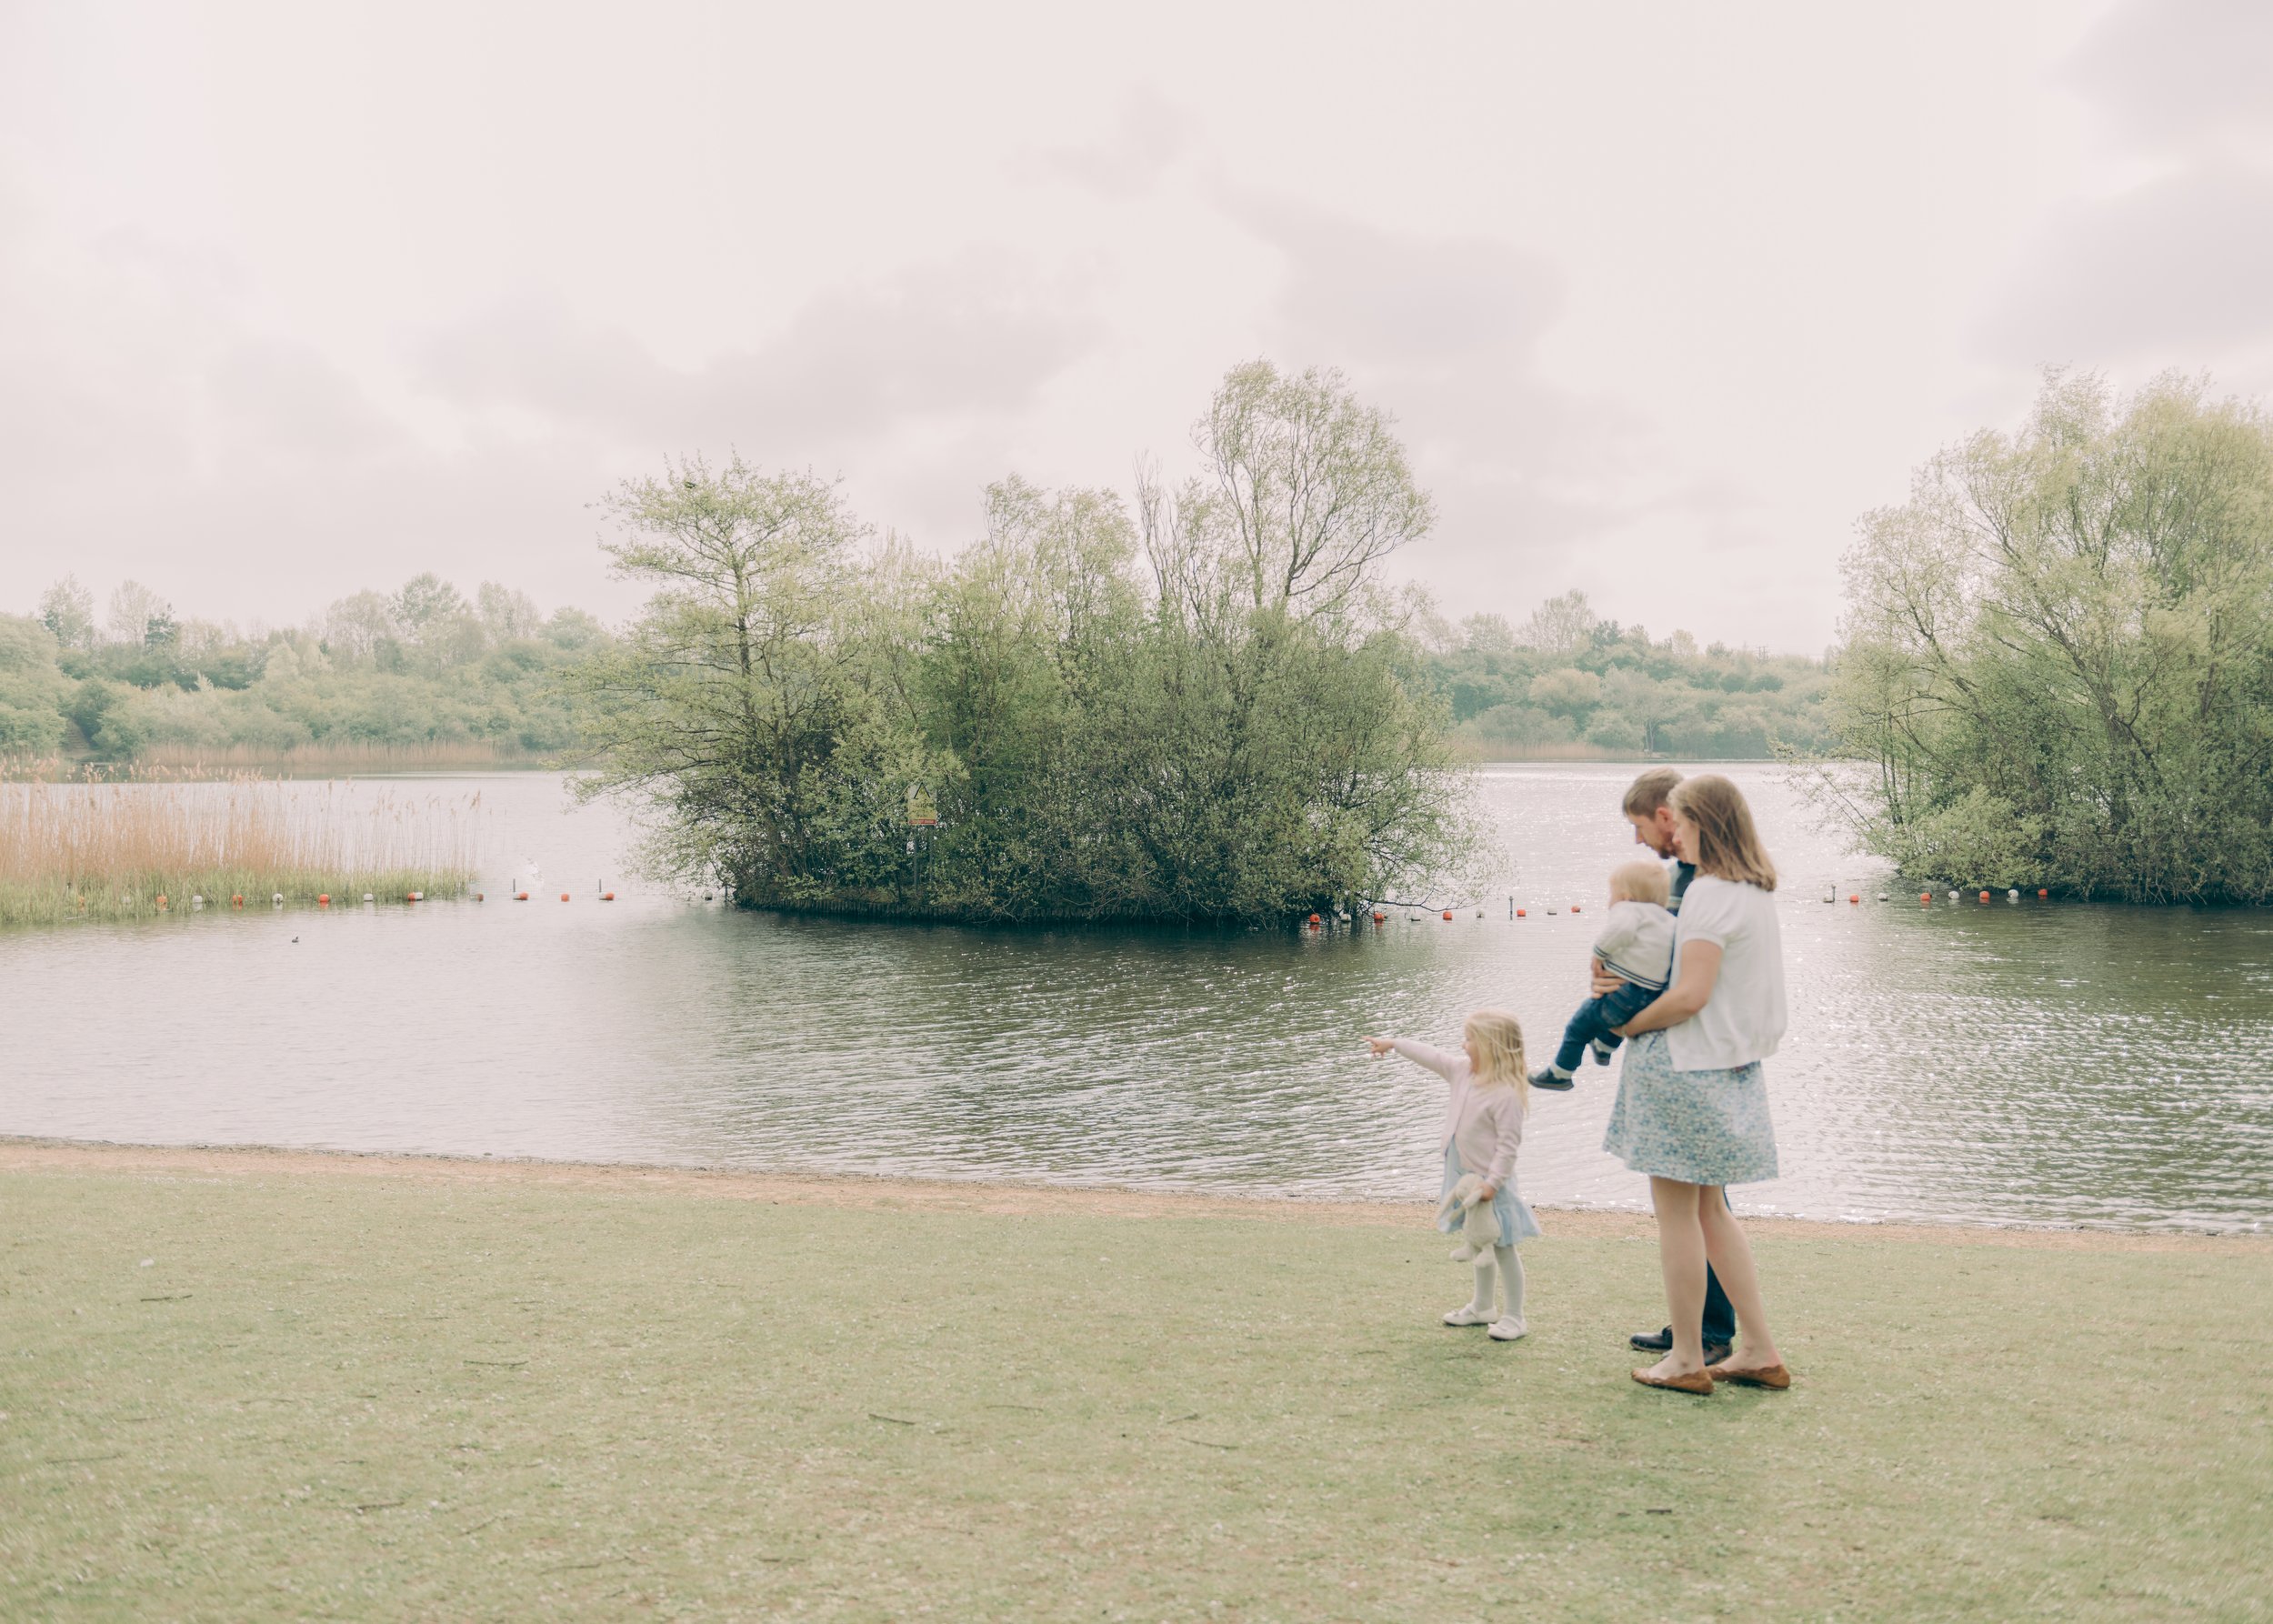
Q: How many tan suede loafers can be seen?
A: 2